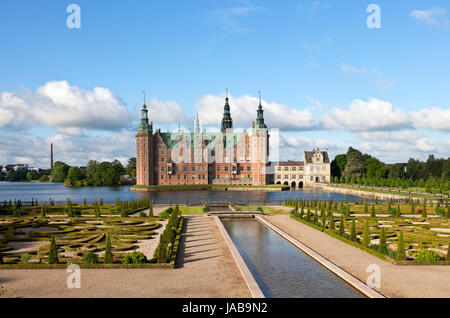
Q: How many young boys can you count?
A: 0